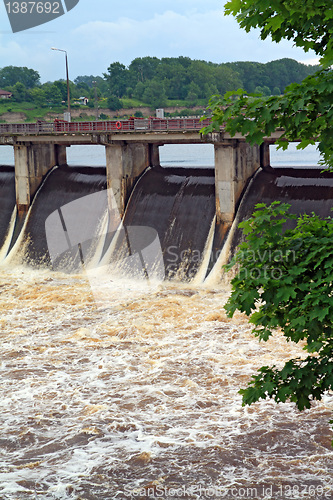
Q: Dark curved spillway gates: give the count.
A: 4